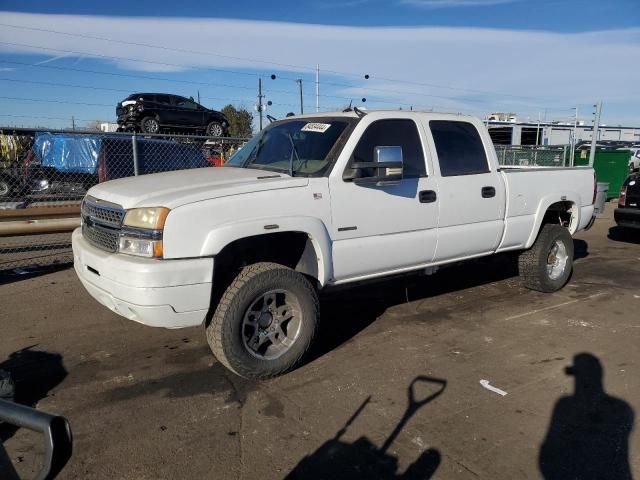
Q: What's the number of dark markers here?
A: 4